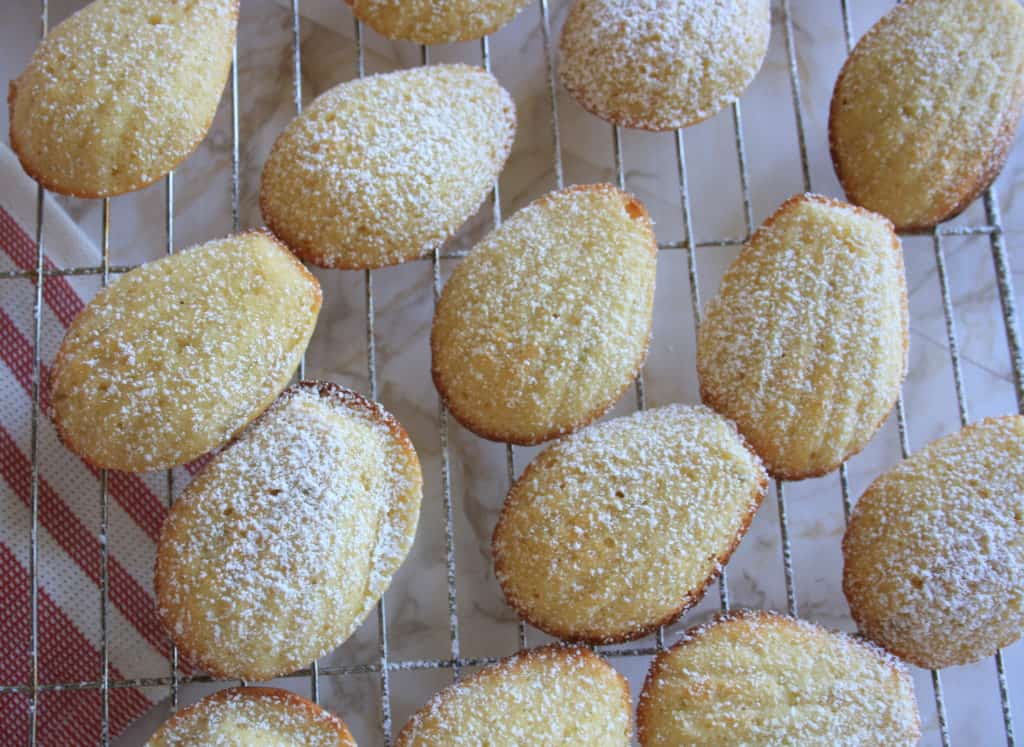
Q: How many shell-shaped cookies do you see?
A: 14